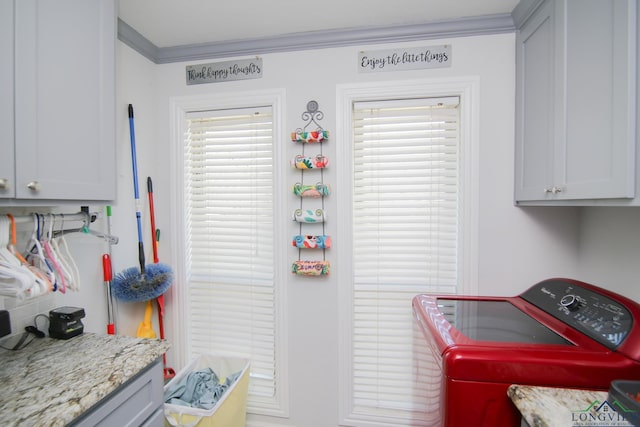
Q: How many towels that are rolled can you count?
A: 6